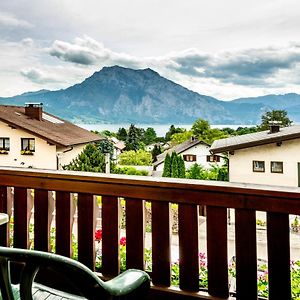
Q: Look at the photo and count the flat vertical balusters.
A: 12